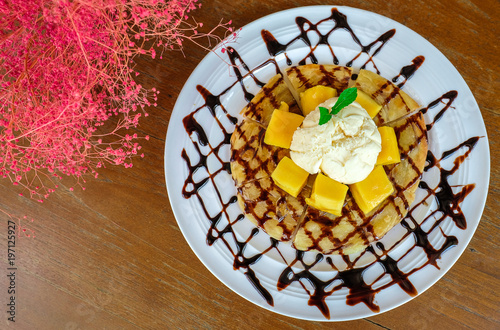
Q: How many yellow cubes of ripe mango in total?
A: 7